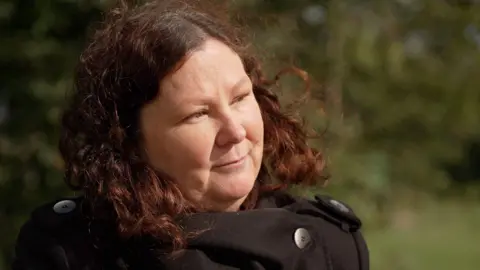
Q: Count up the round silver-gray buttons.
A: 3